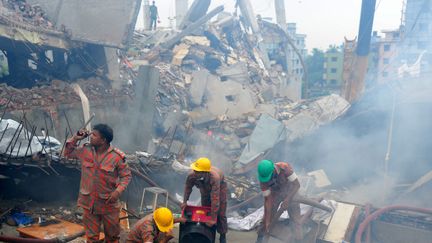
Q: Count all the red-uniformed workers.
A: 4